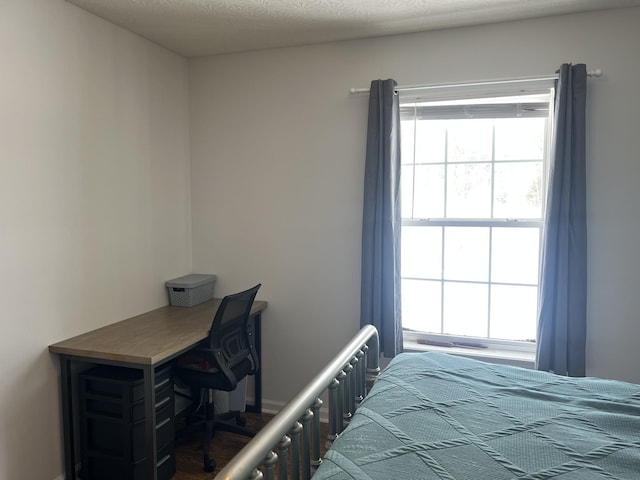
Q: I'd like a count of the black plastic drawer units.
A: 1